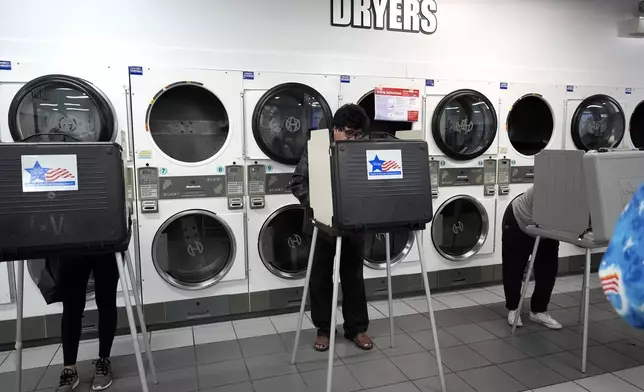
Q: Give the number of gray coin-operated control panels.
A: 6